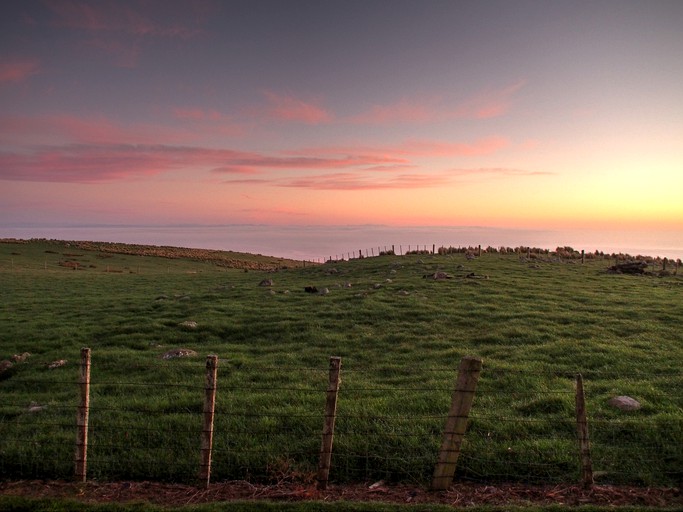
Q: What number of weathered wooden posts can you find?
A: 5